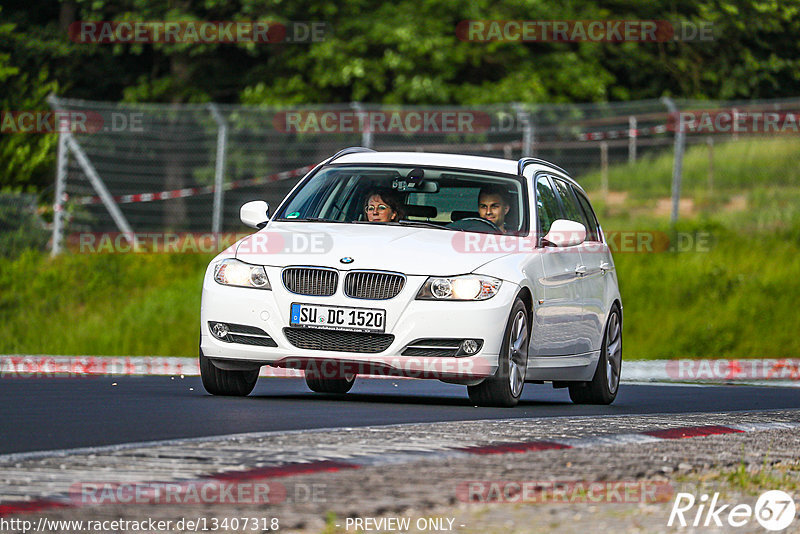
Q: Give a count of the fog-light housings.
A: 2